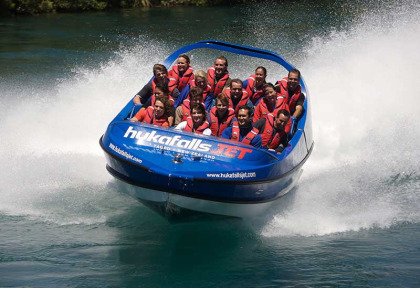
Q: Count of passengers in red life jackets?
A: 15